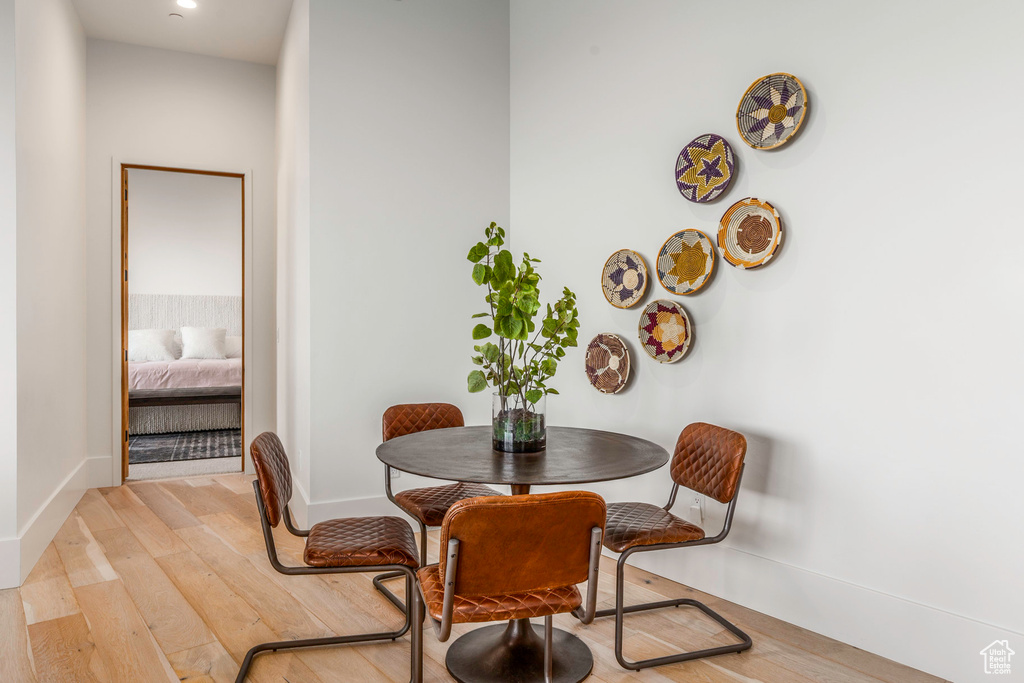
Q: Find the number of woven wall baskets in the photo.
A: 7